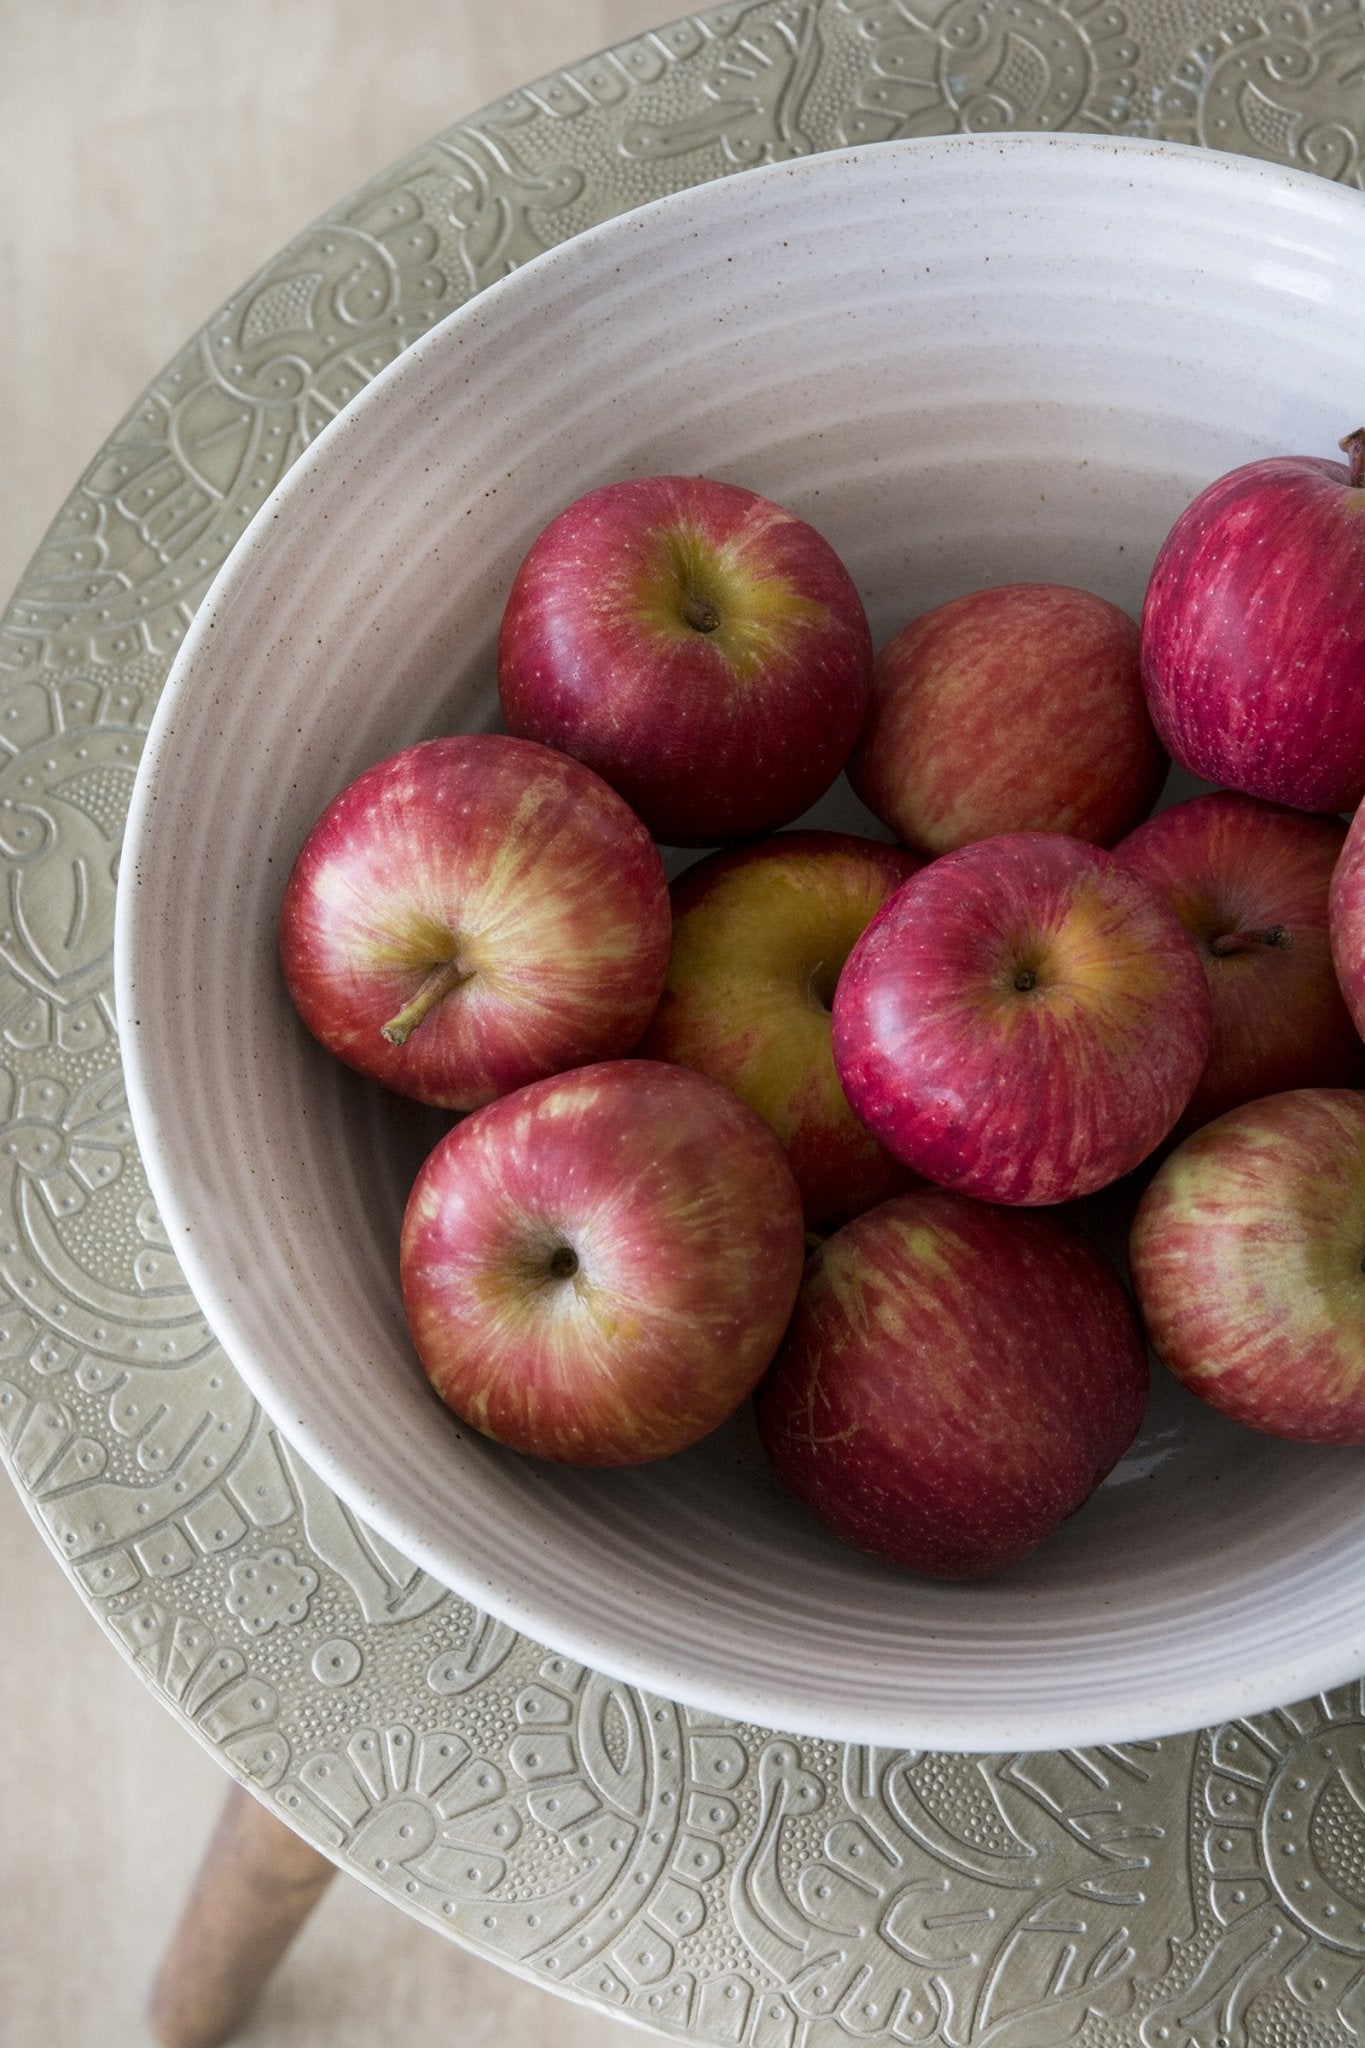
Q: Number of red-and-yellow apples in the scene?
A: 11